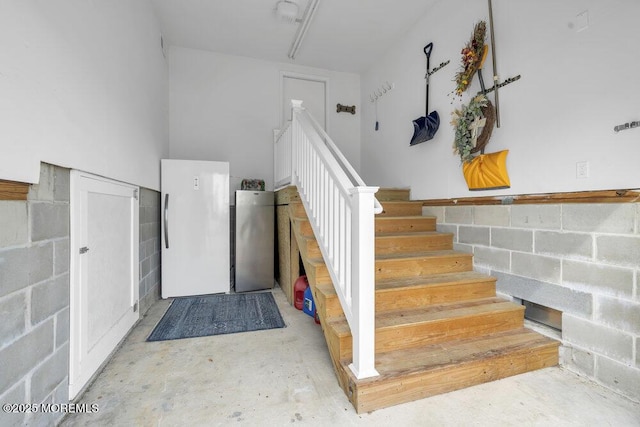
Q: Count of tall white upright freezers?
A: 1